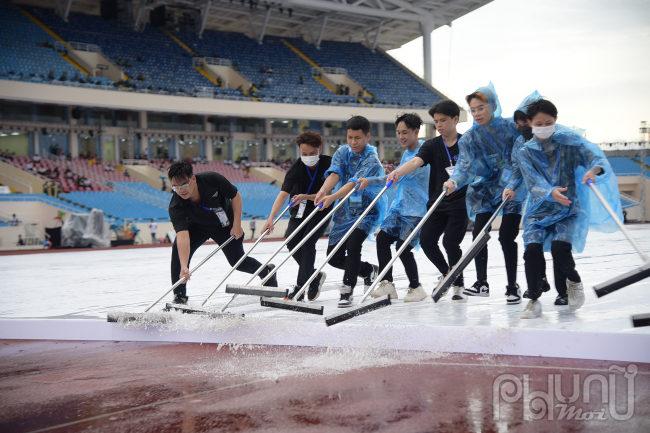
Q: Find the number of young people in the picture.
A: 8